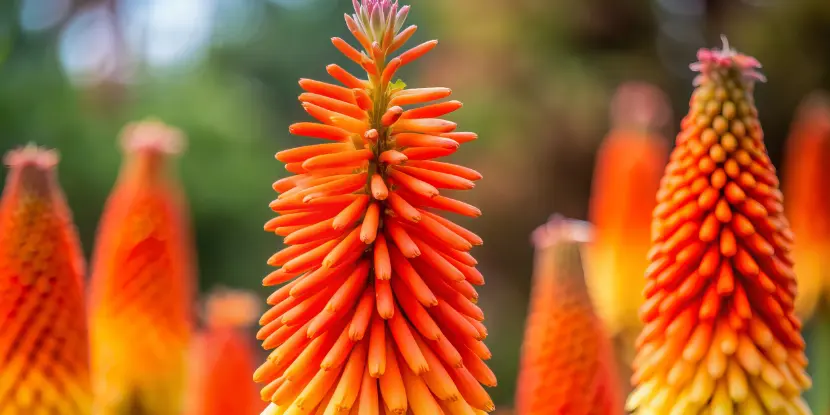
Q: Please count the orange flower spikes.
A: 8